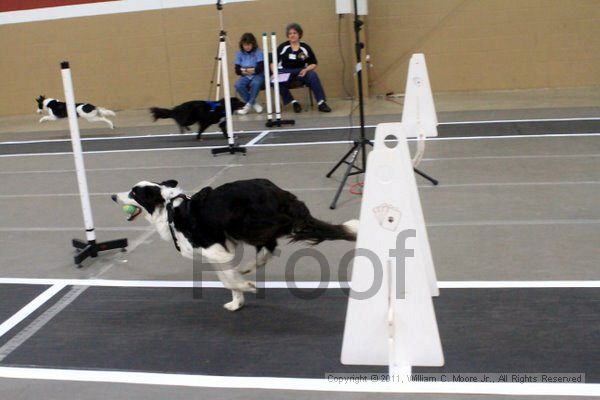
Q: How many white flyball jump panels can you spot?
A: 3